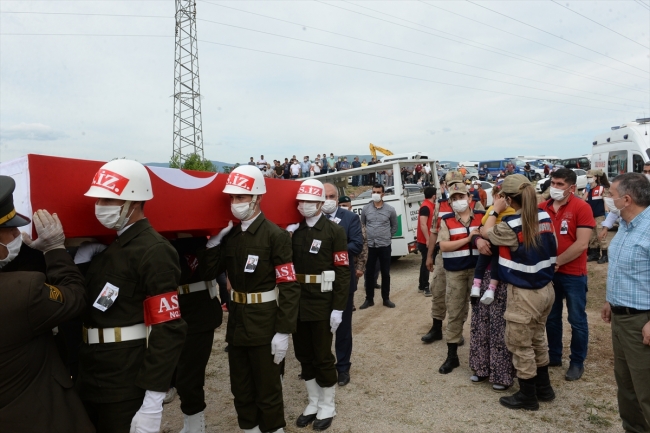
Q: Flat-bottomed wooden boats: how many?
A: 0